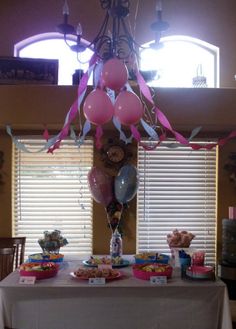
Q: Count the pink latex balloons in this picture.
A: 3